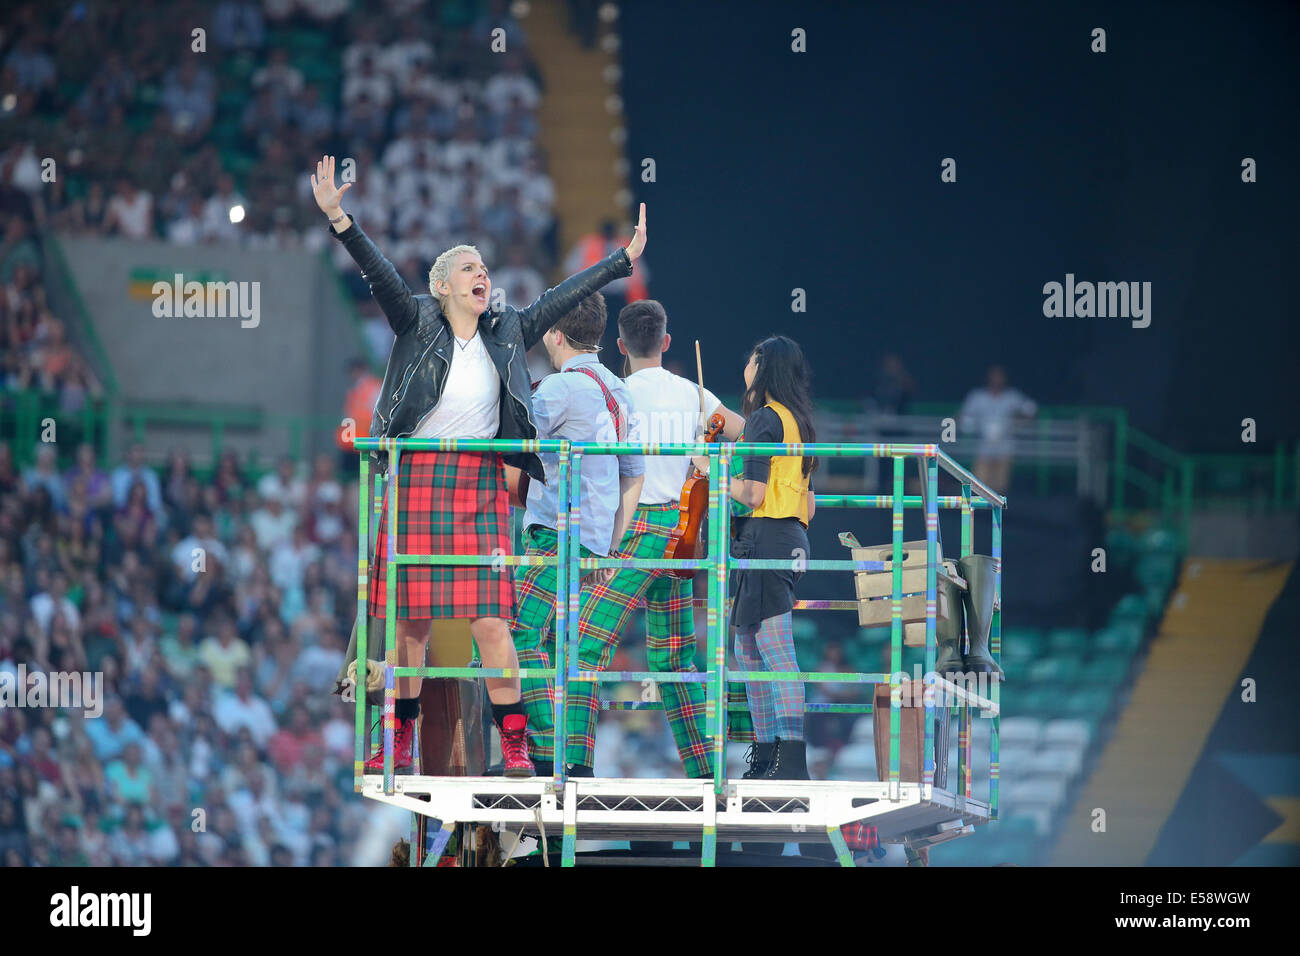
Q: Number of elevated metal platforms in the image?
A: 1